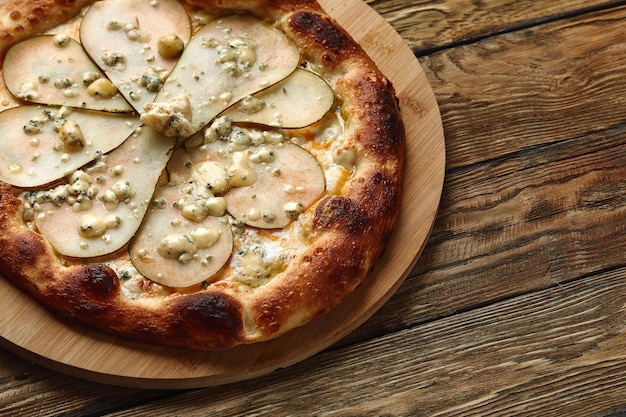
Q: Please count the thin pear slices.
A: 8